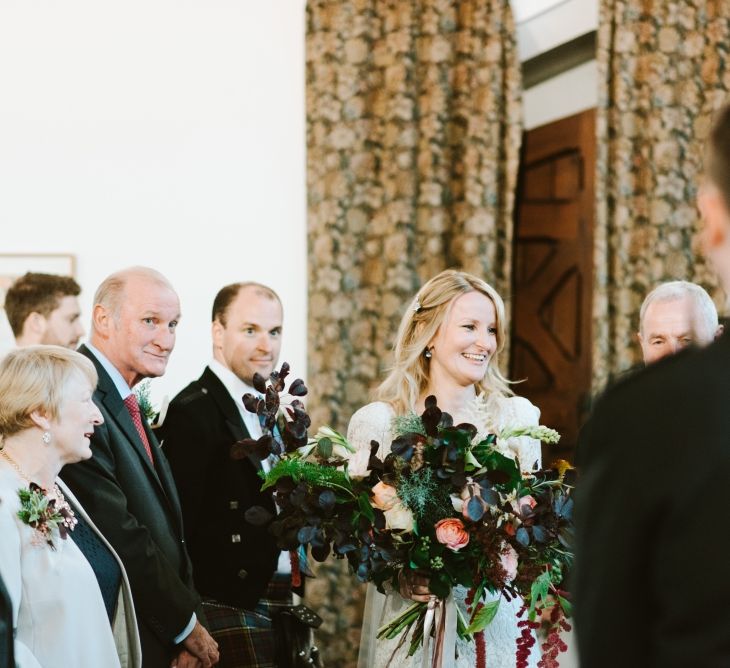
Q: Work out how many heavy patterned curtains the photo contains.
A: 2